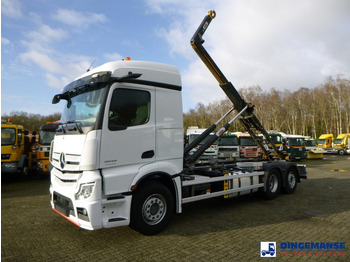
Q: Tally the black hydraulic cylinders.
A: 2